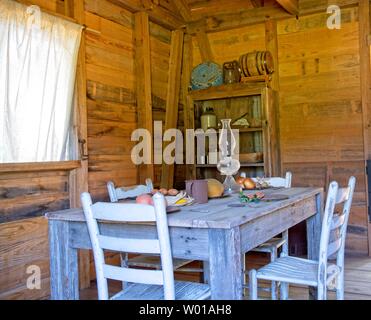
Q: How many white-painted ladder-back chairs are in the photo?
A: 4